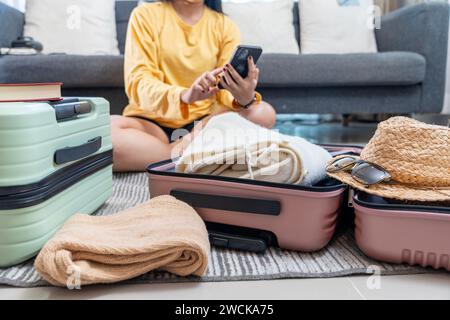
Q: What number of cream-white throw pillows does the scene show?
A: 3